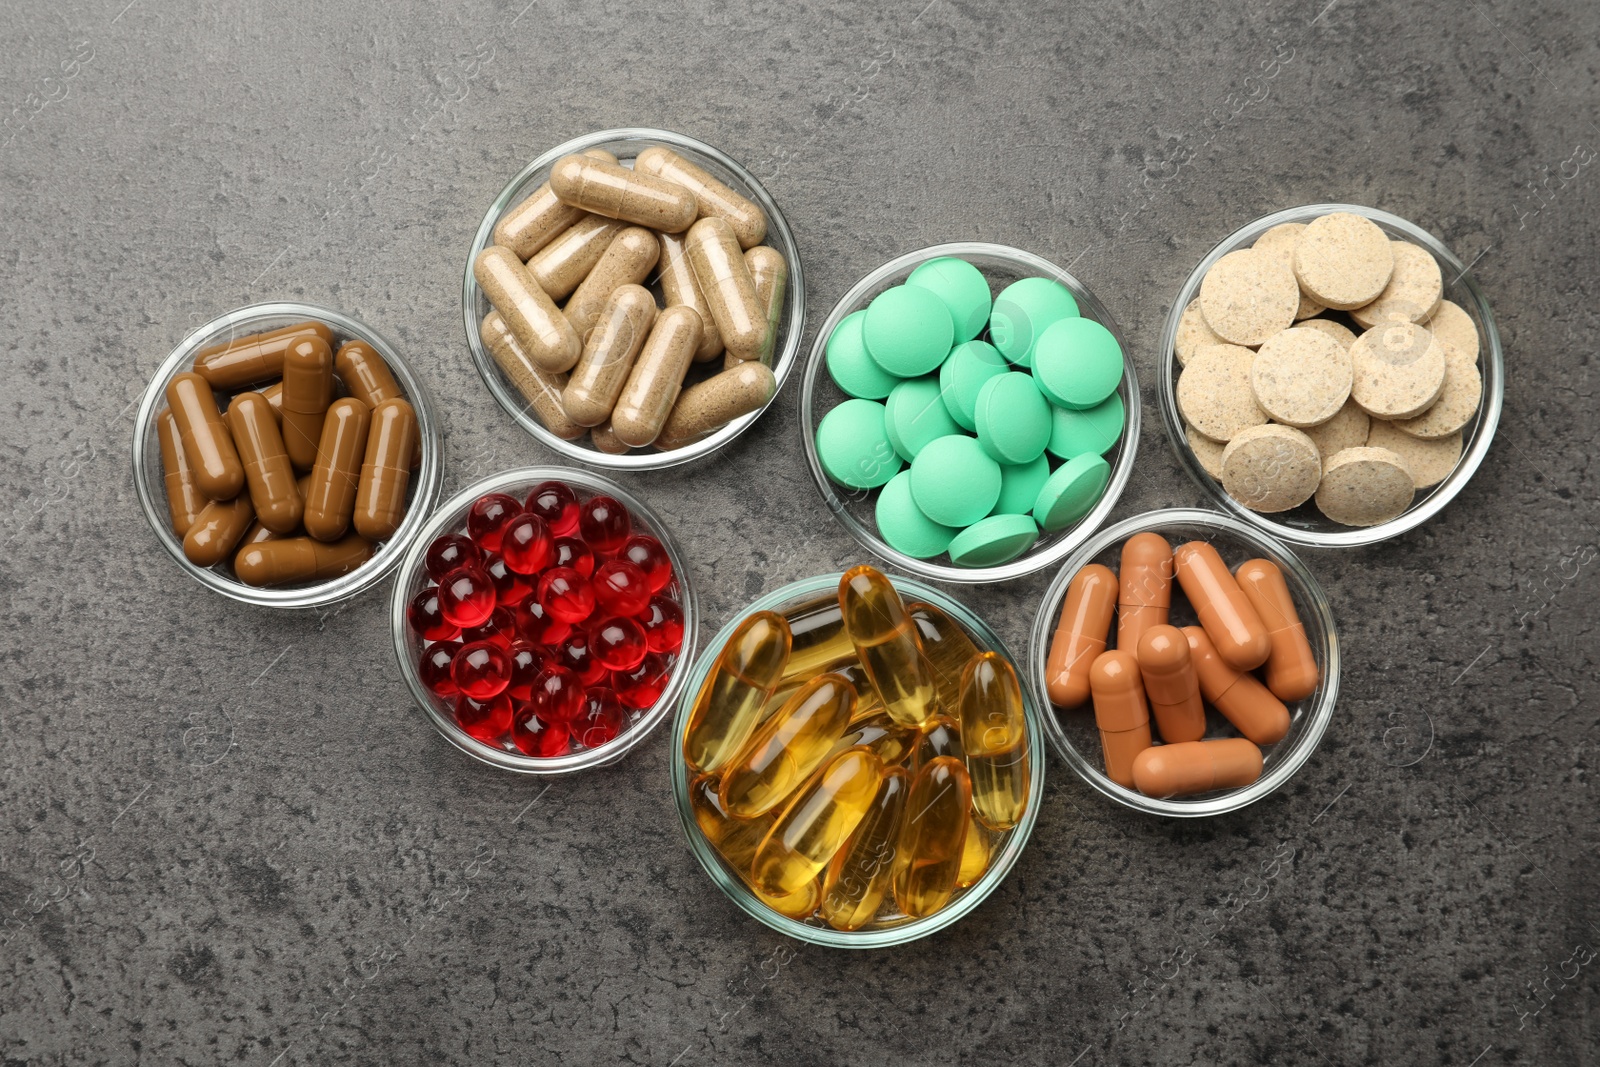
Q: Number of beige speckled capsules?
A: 14